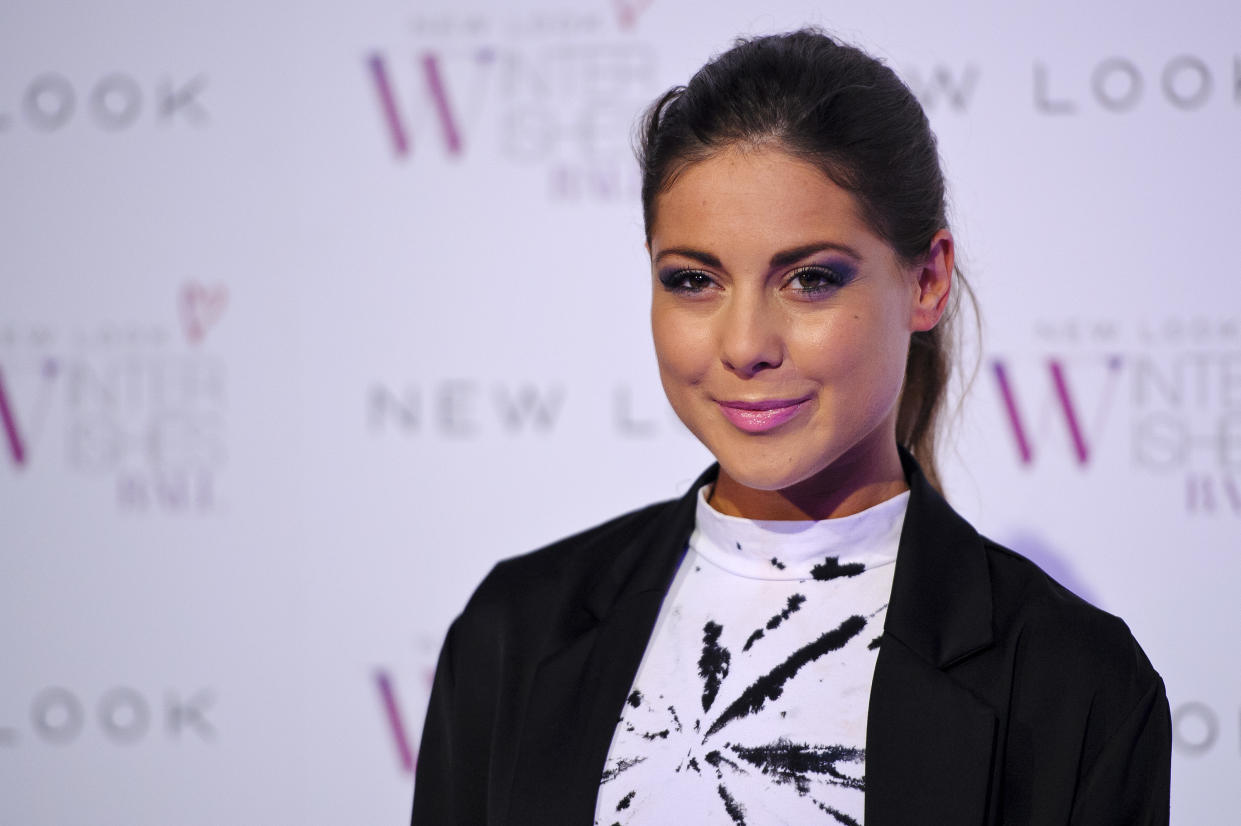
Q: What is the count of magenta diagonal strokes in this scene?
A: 6